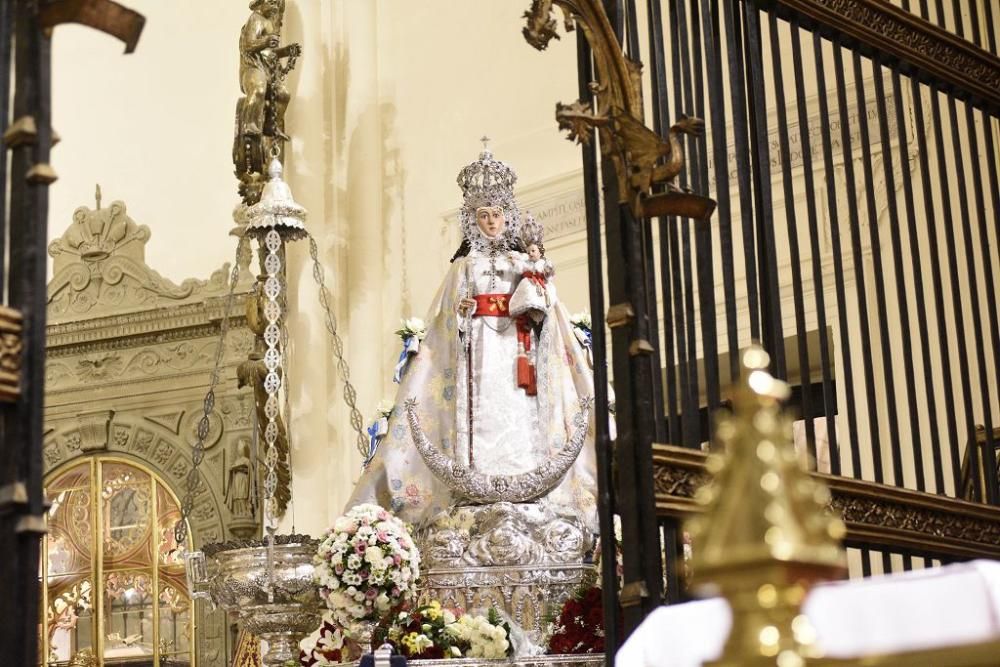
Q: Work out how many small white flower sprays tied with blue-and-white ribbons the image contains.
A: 3